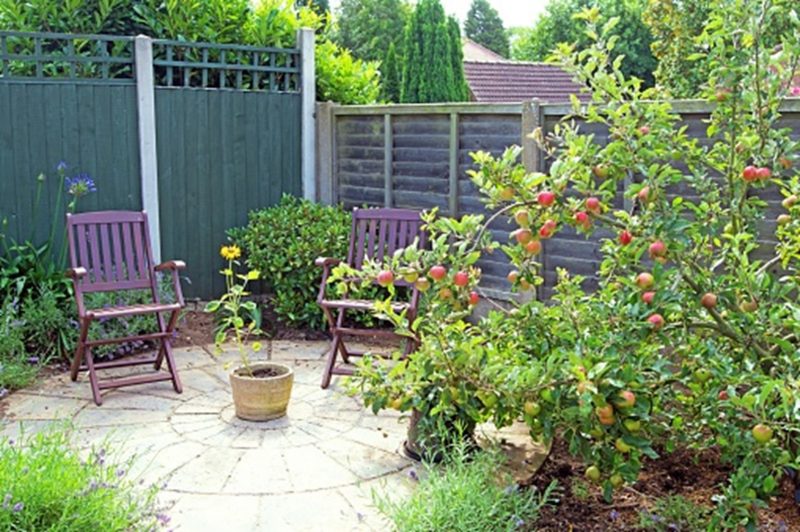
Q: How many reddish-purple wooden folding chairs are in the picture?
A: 2